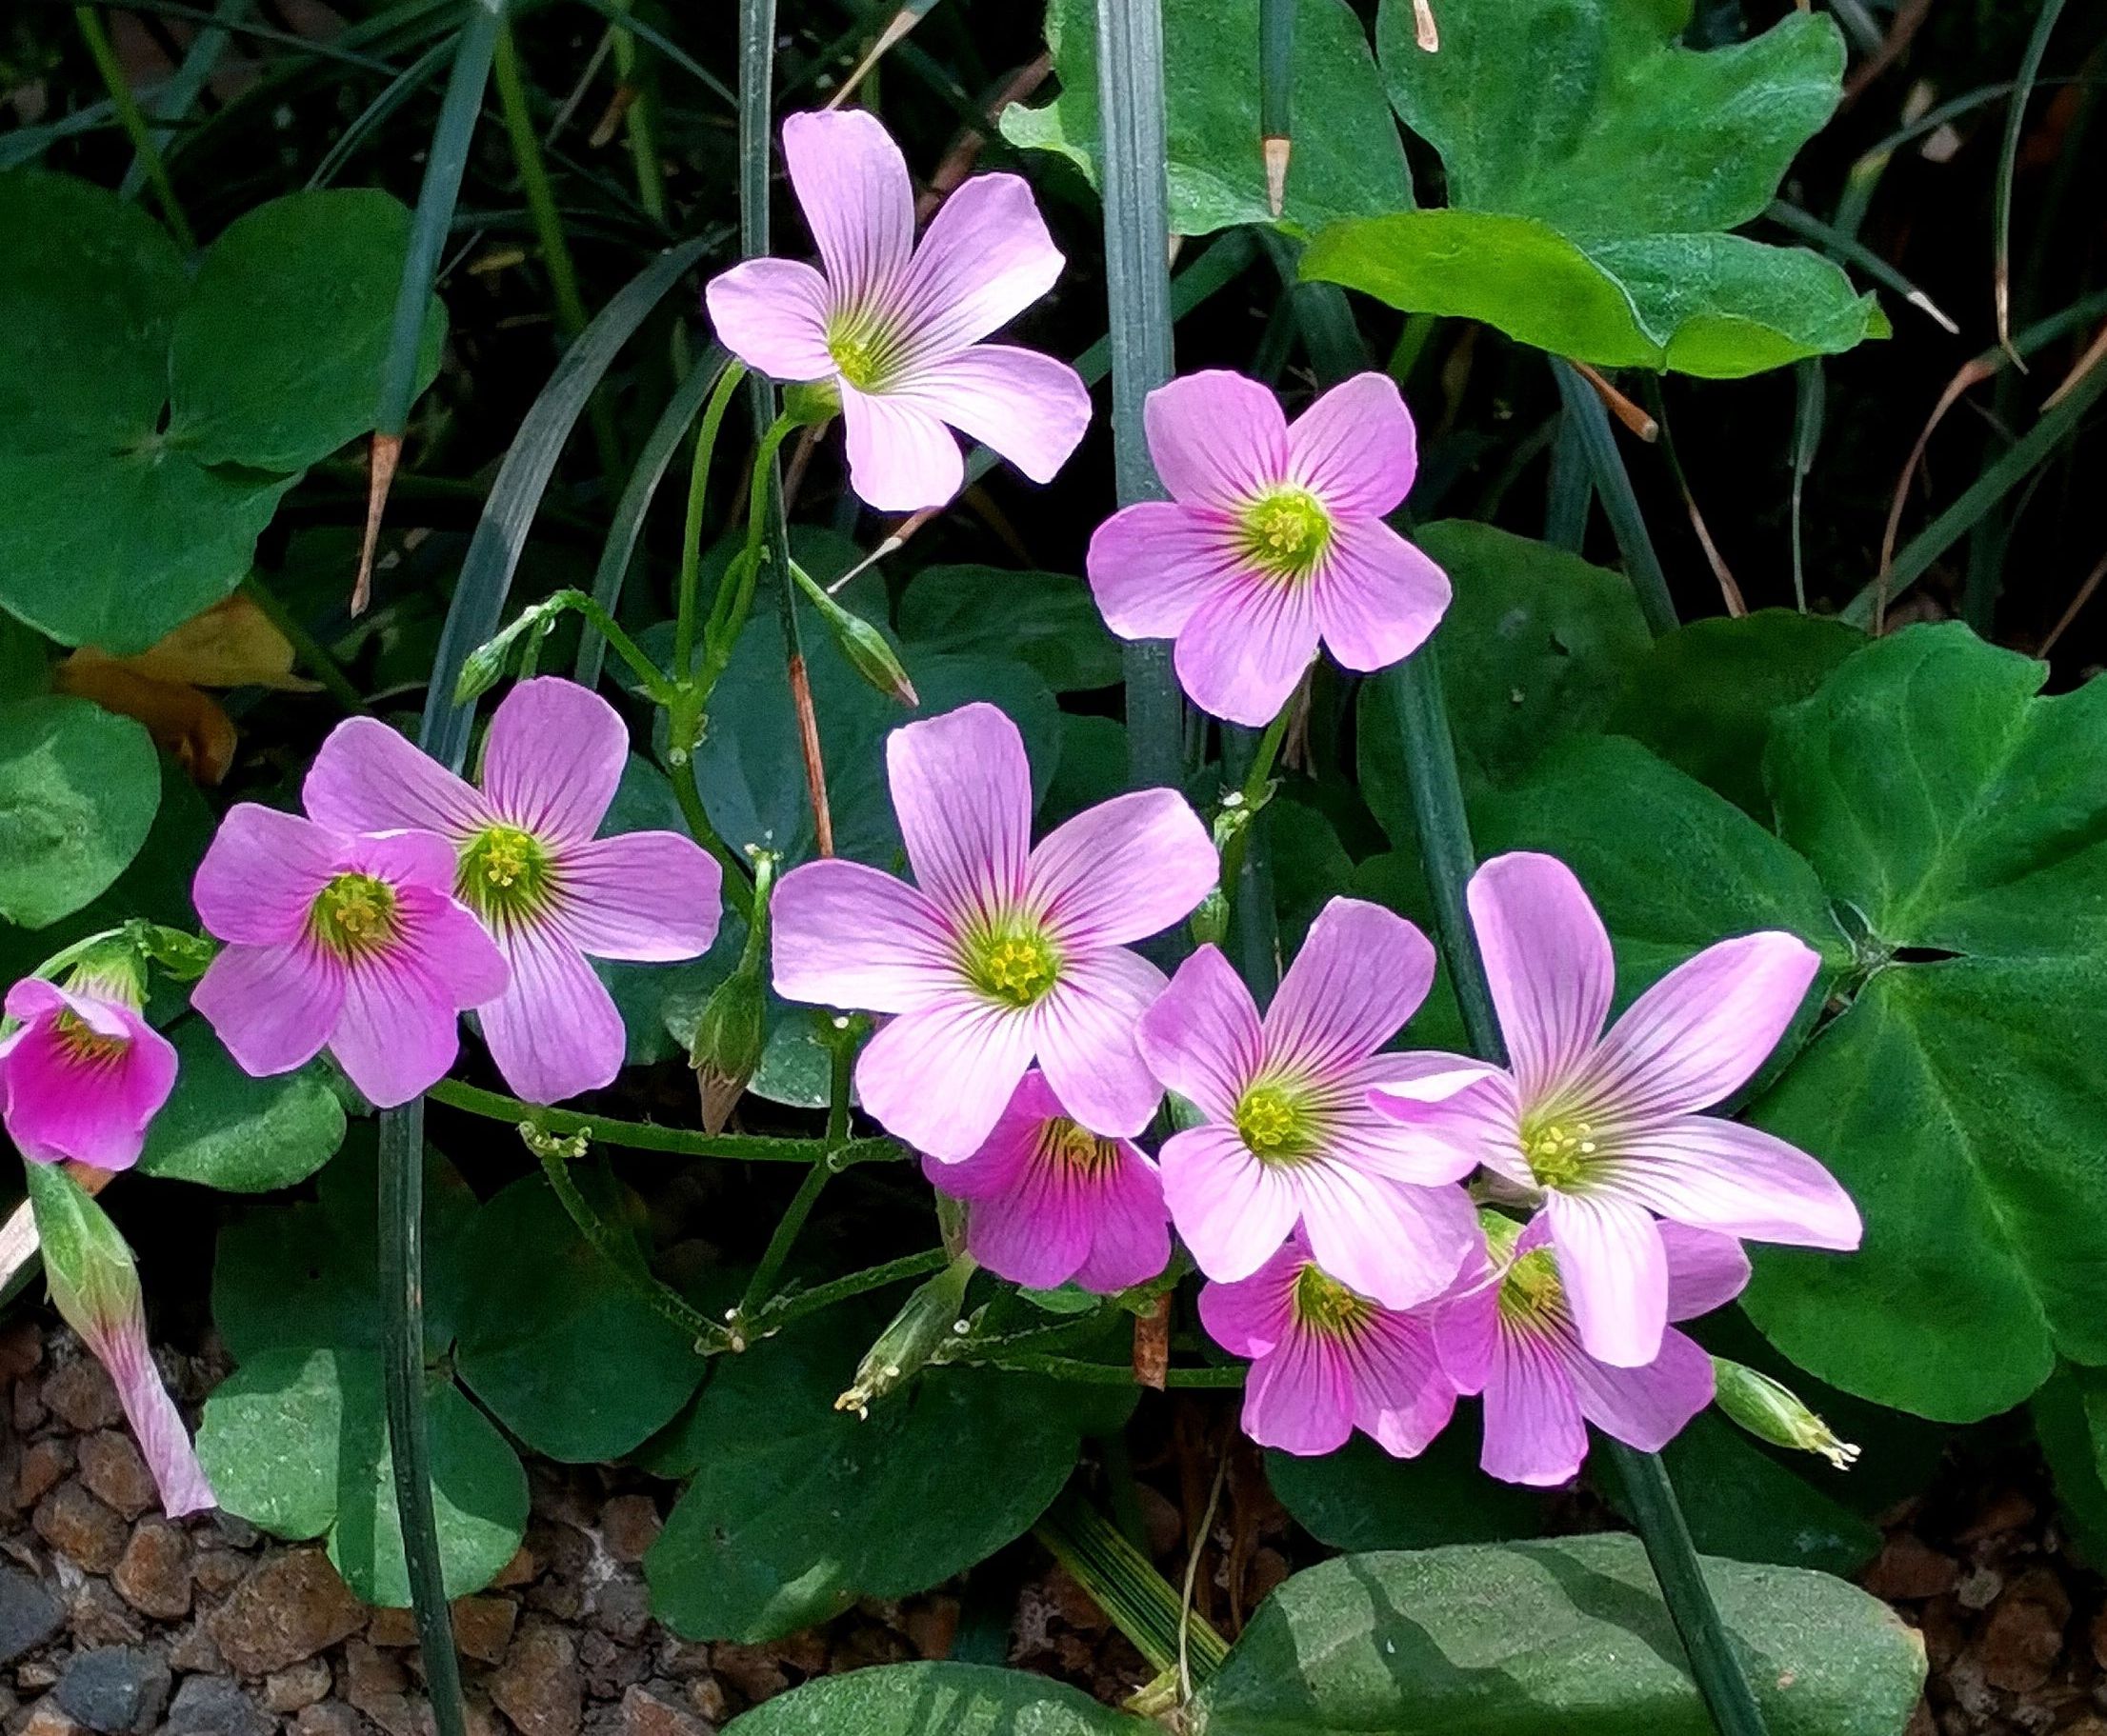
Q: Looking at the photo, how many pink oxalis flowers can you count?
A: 11